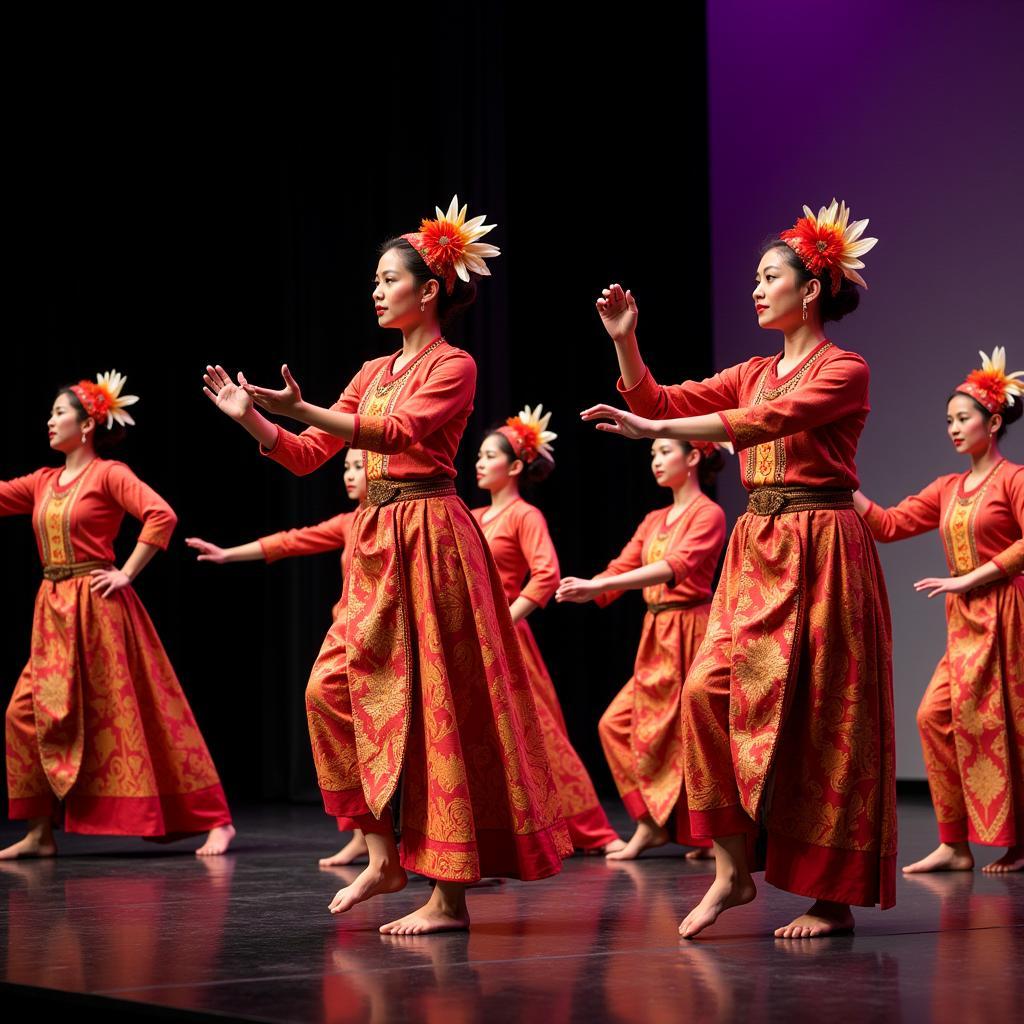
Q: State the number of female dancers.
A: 7